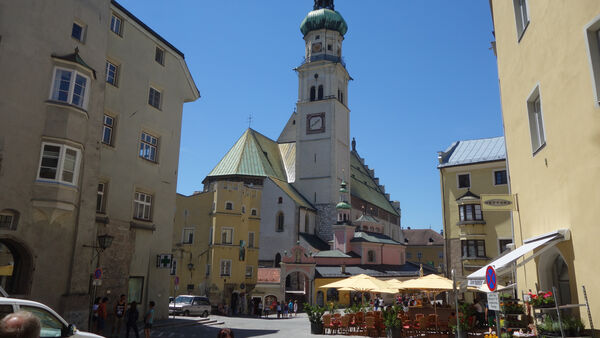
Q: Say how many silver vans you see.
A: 1